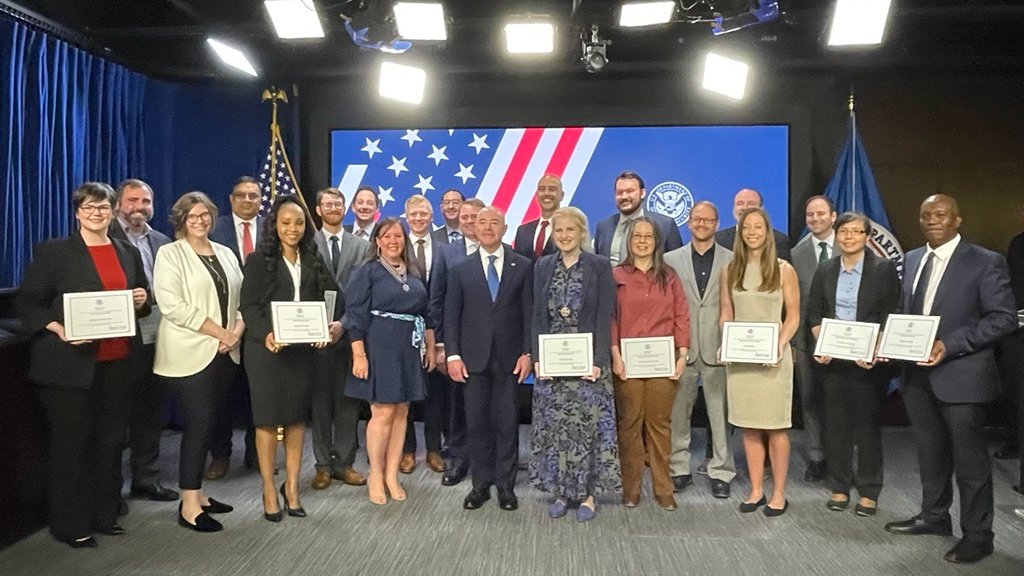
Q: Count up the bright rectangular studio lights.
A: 8